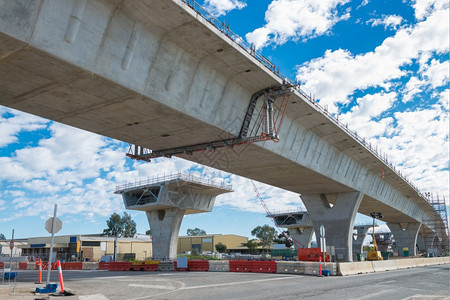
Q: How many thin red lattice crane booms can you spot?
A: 1